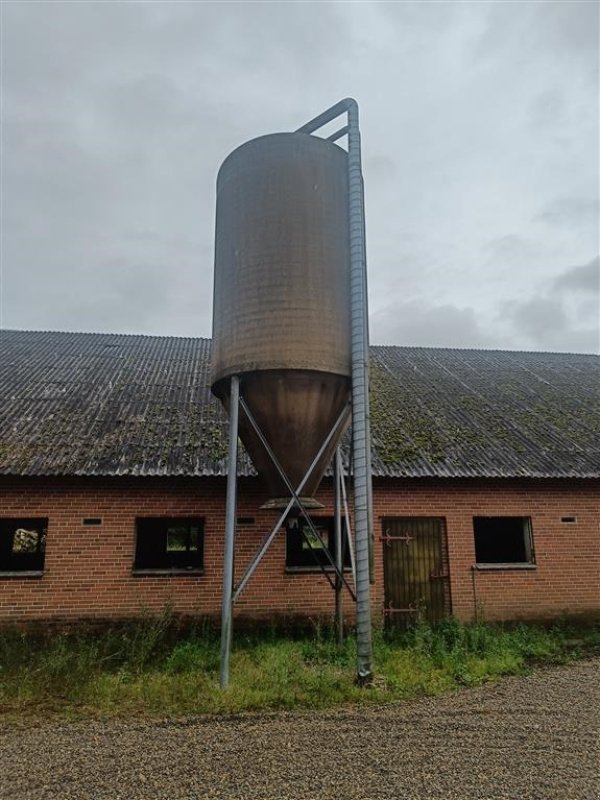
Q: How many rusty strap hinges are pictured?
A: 2